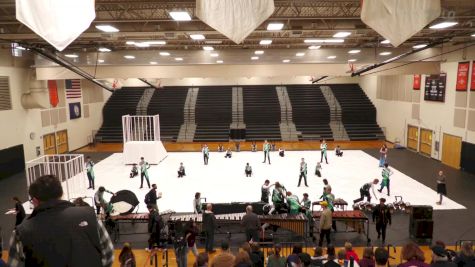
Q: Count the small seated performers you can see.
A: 7